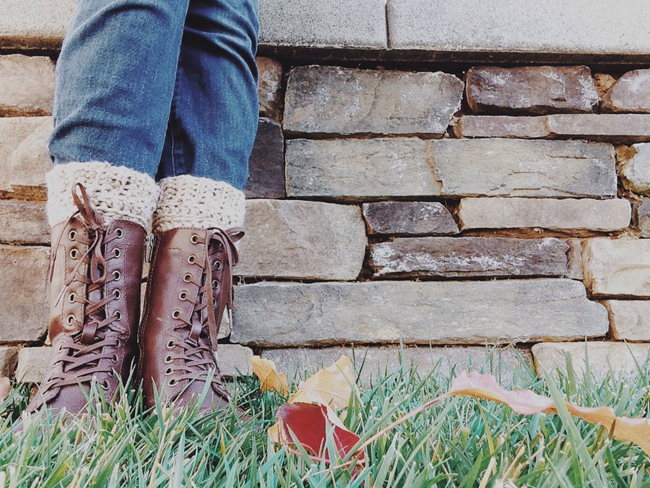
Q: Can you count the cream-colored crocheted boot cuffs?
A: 2